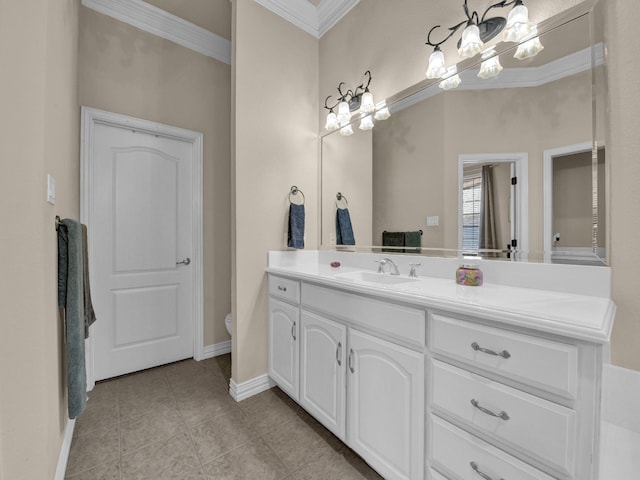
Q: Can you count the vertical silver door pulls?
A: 3